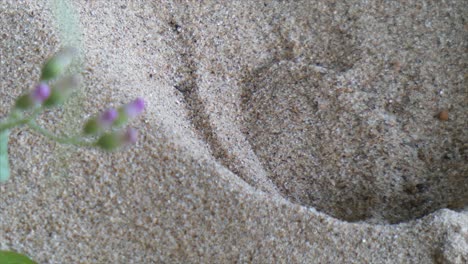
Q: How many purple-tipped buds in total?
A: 4